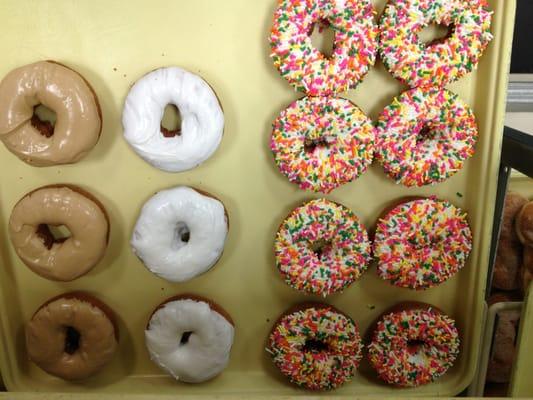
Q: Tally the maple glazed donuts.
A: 3